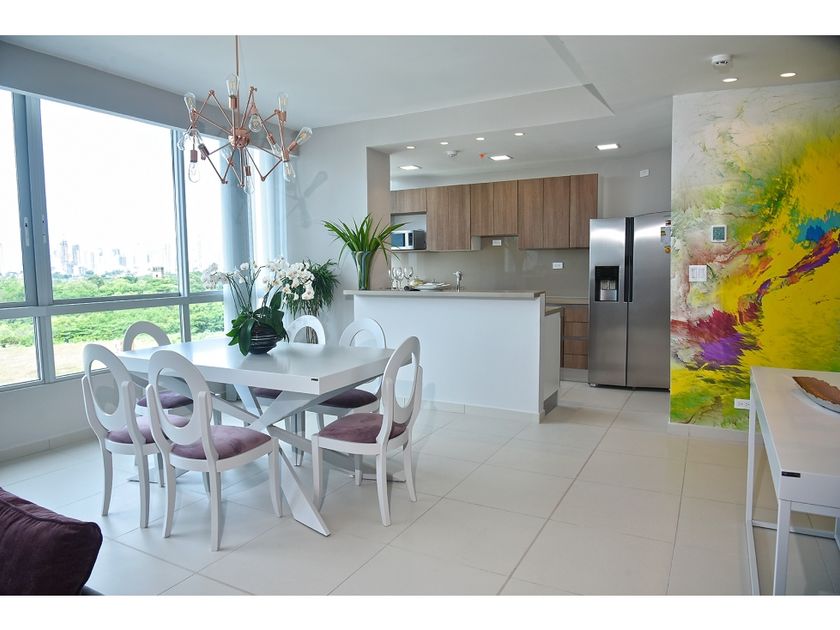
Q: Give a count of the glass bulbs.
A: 12